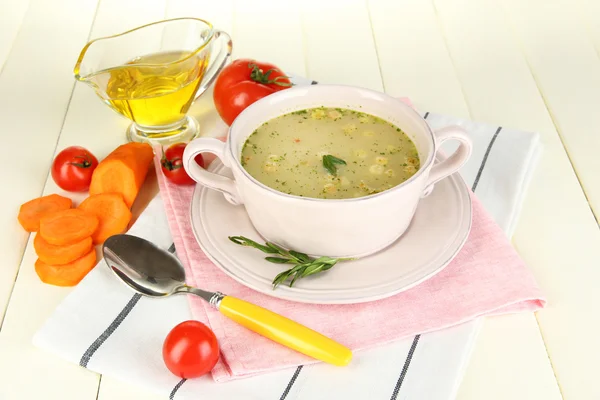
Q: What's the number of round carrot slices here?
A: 5